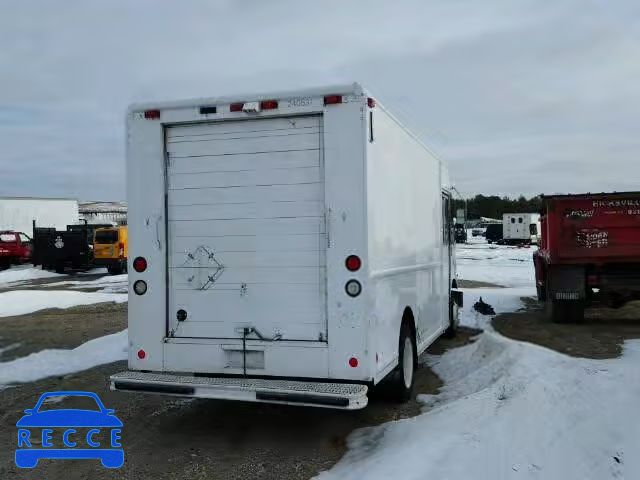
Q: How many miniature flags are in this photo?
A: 0